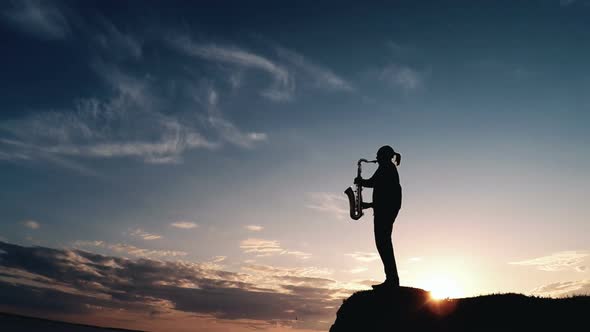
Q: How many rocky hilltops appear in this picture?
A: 1